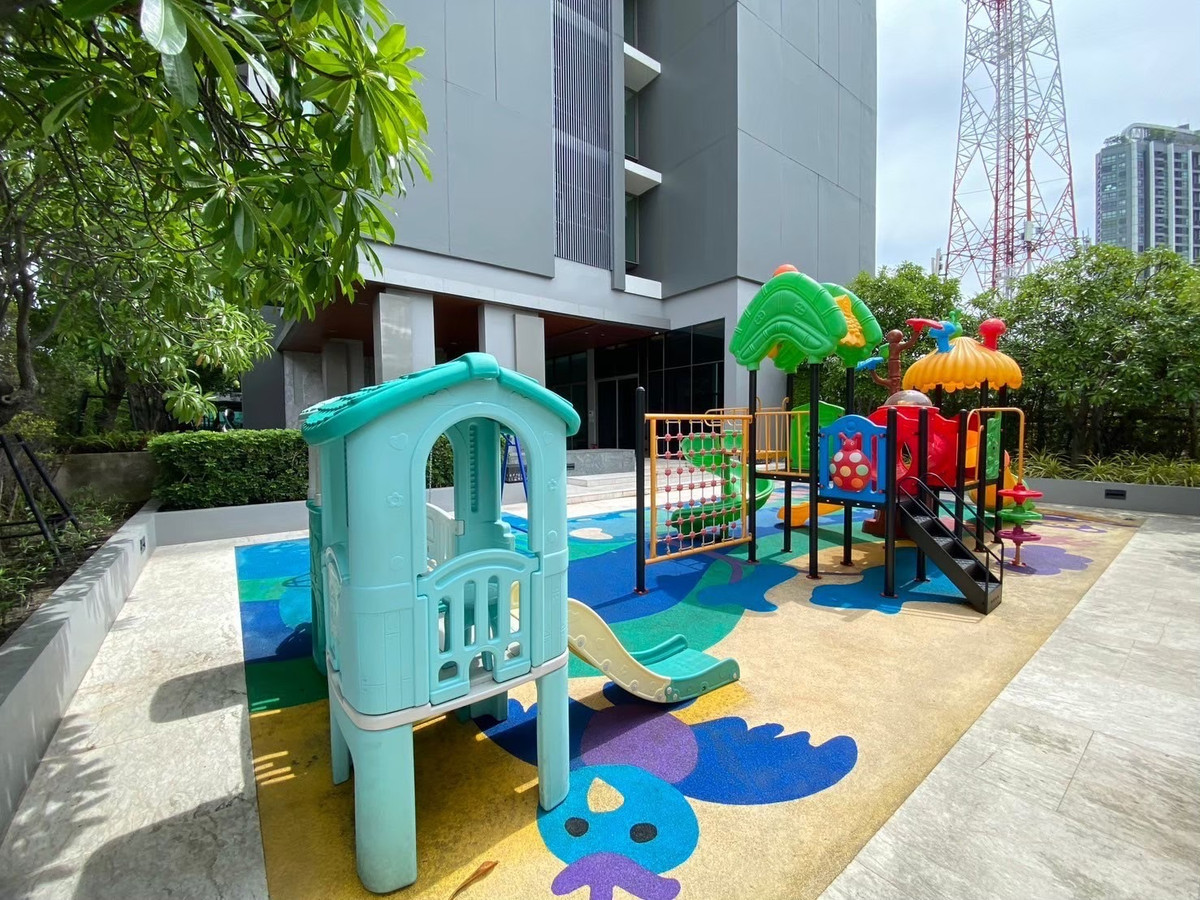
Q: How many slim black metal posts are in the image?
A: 11